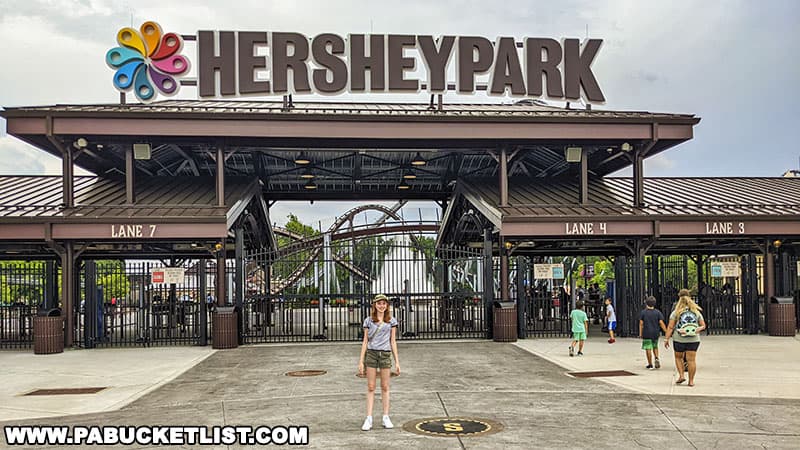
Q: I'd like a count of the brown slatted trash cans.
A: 4